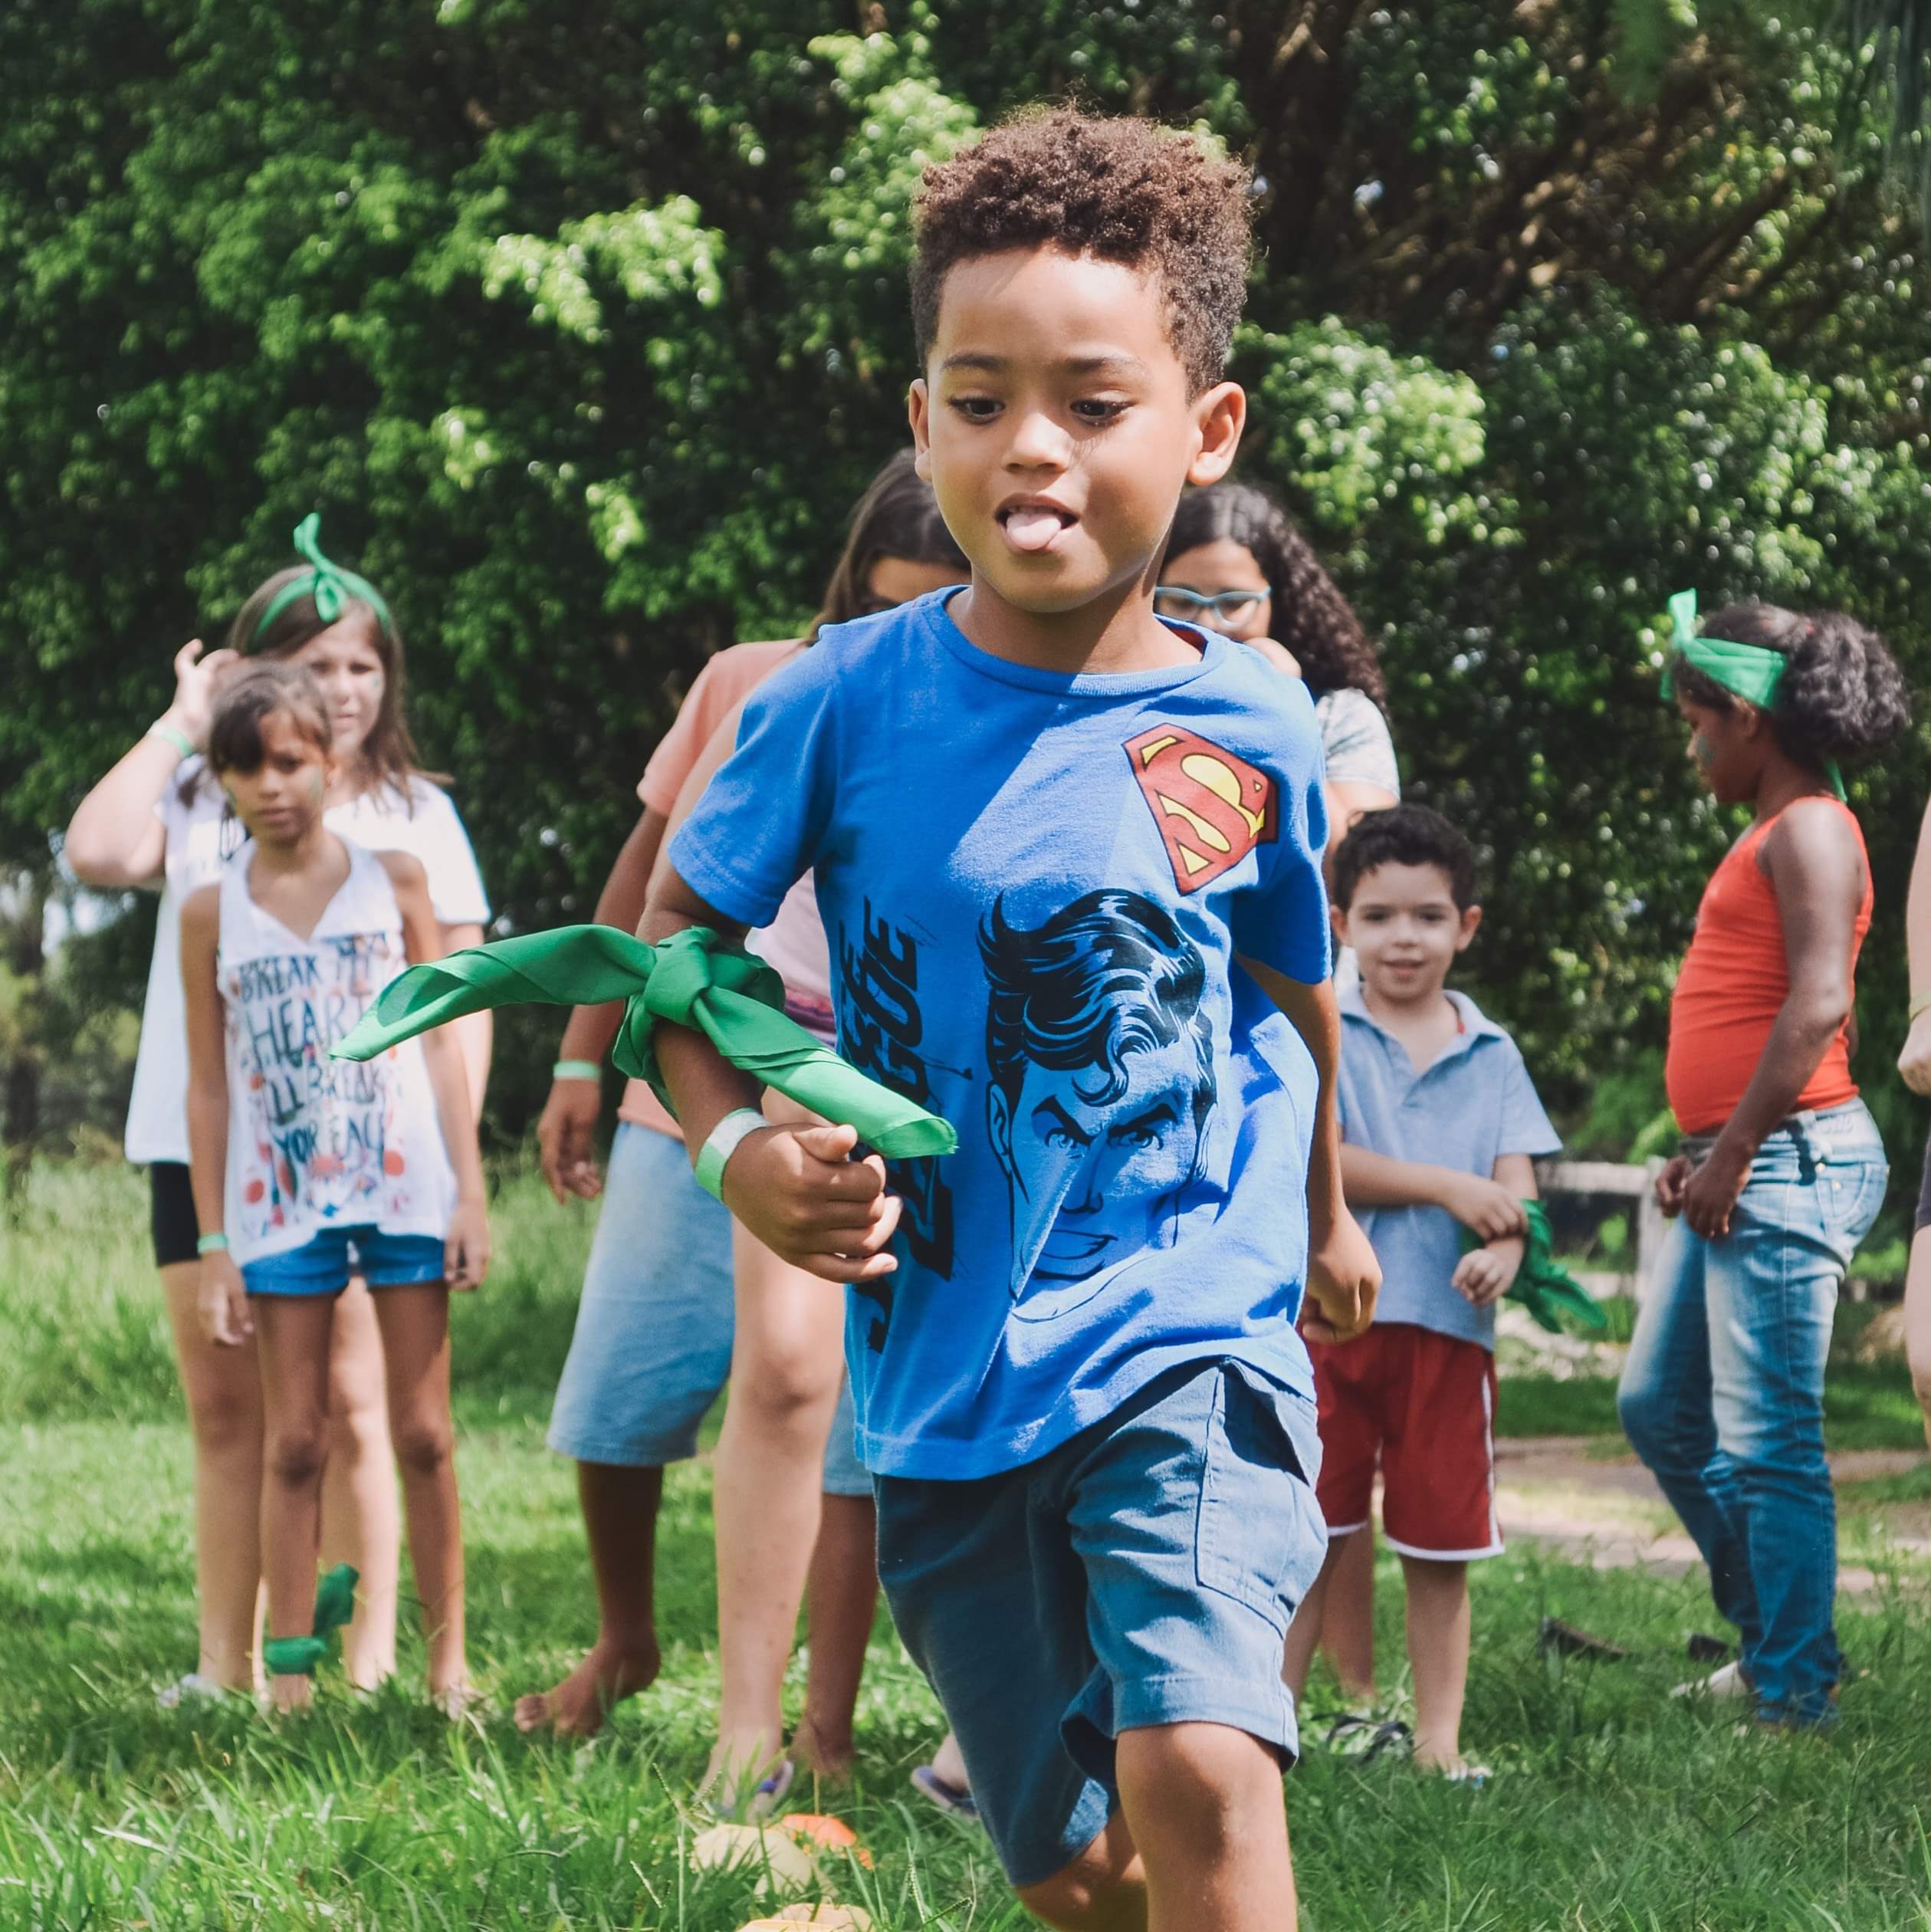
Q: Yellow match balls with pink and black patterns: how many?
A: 0